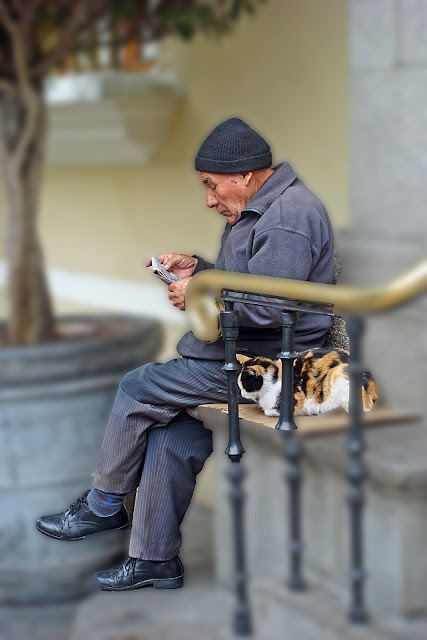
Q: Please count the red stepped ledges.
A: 0